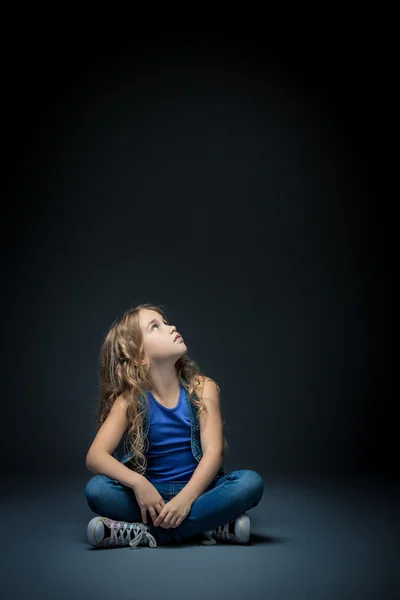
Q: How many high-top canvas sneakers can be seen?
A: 2